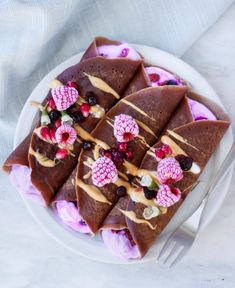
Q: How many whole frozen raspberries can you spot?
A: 6